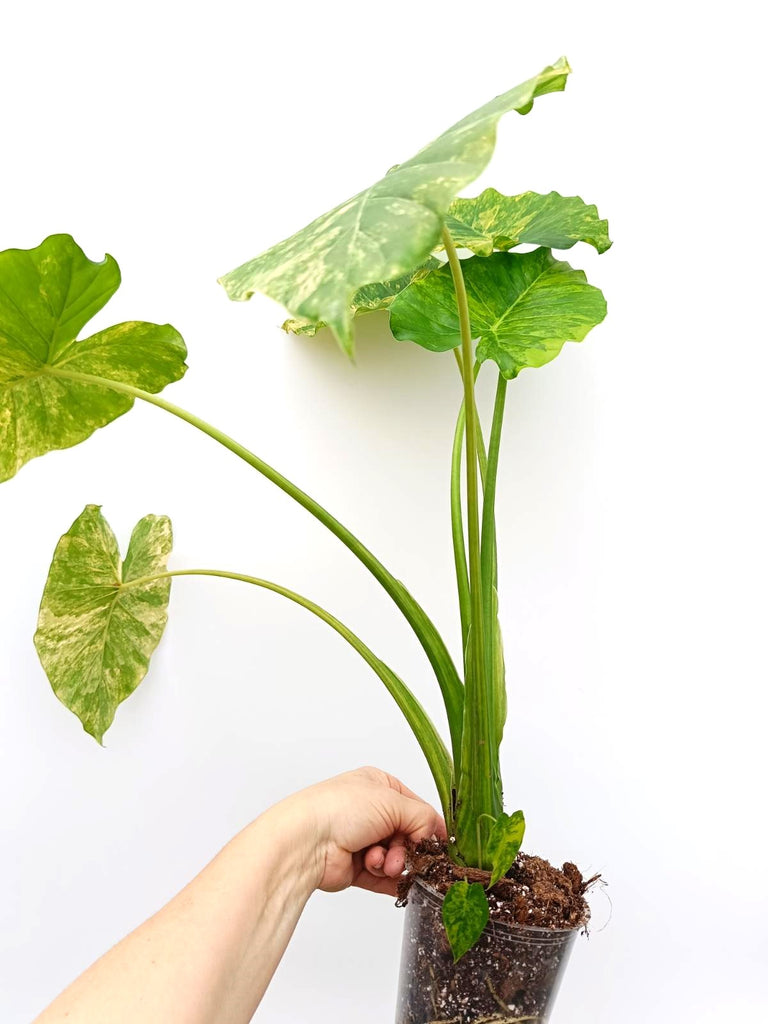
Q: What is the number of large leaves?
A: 6